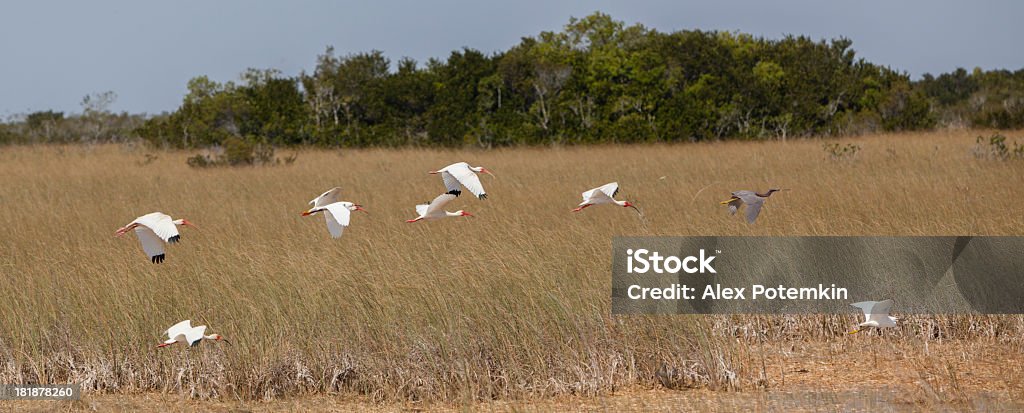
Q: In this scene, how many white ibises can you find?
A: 6